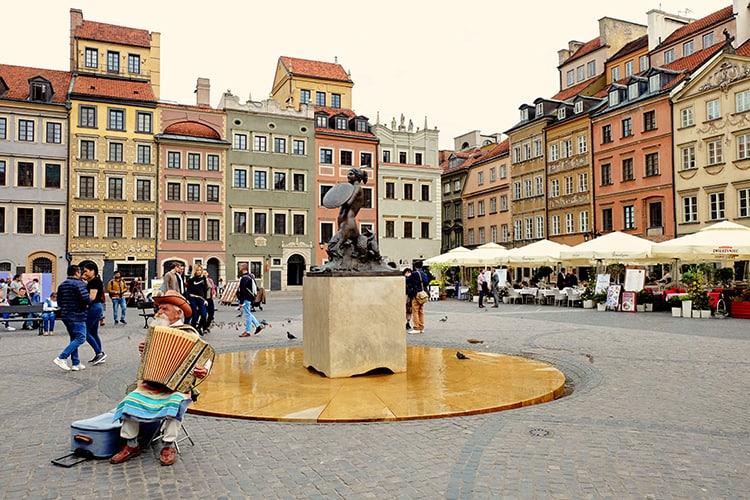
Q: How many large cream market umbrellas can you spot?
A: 5